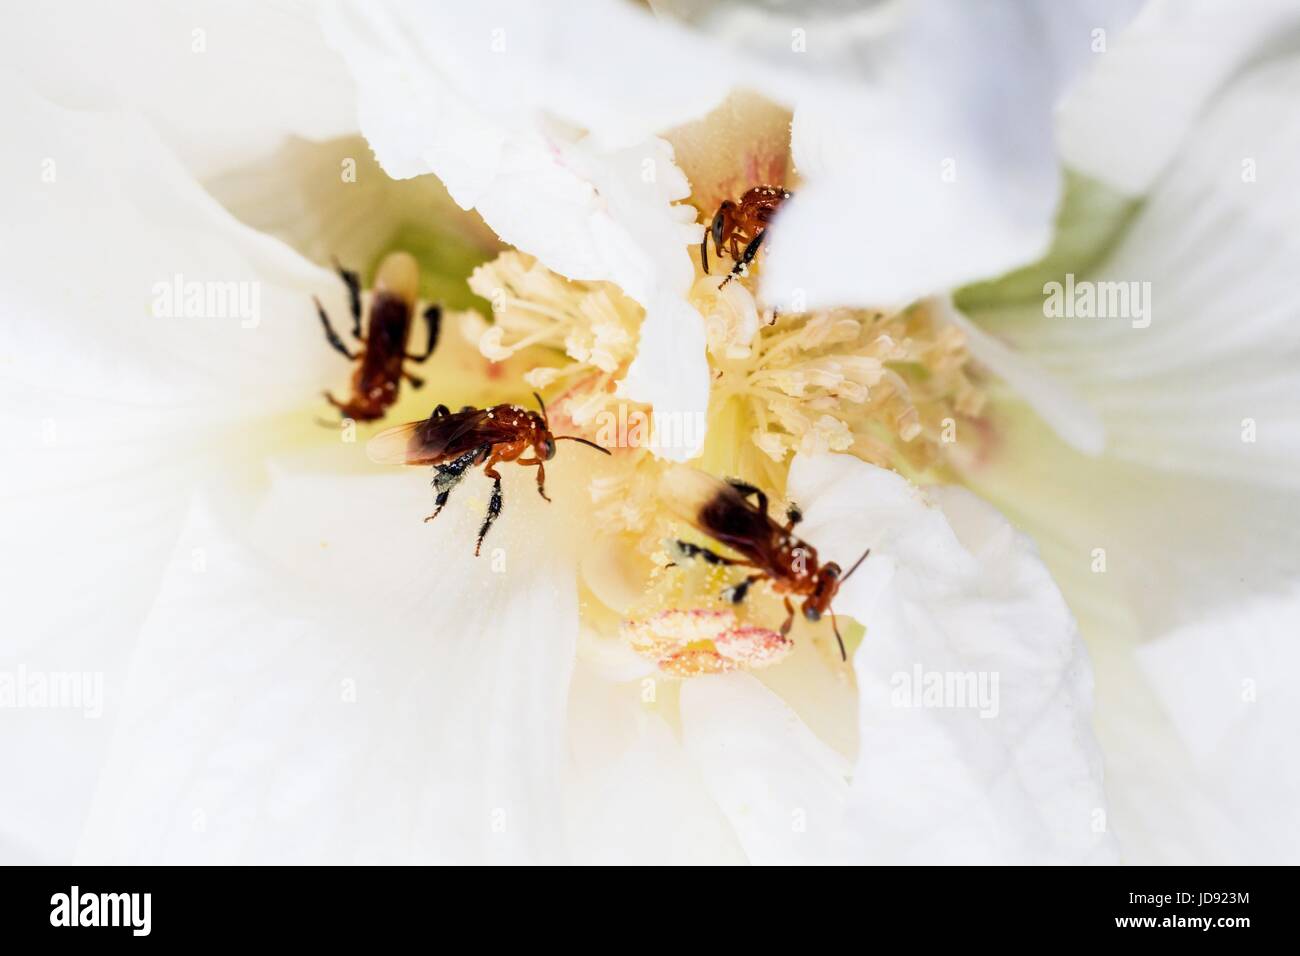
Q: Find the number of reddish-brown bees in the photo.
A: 4